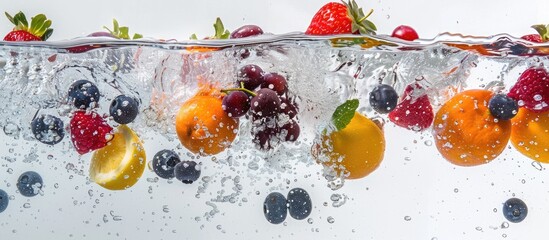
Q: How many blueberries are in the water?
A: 12